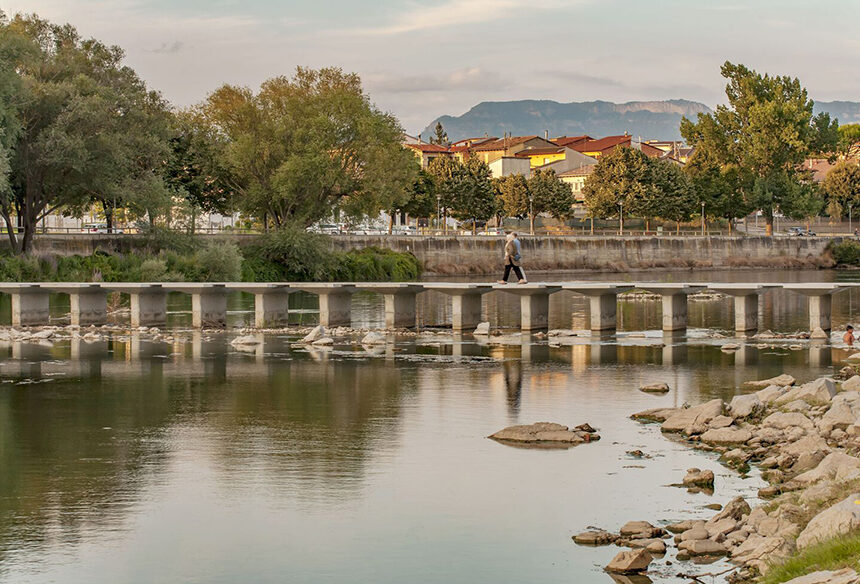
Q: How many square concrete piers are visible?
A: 13